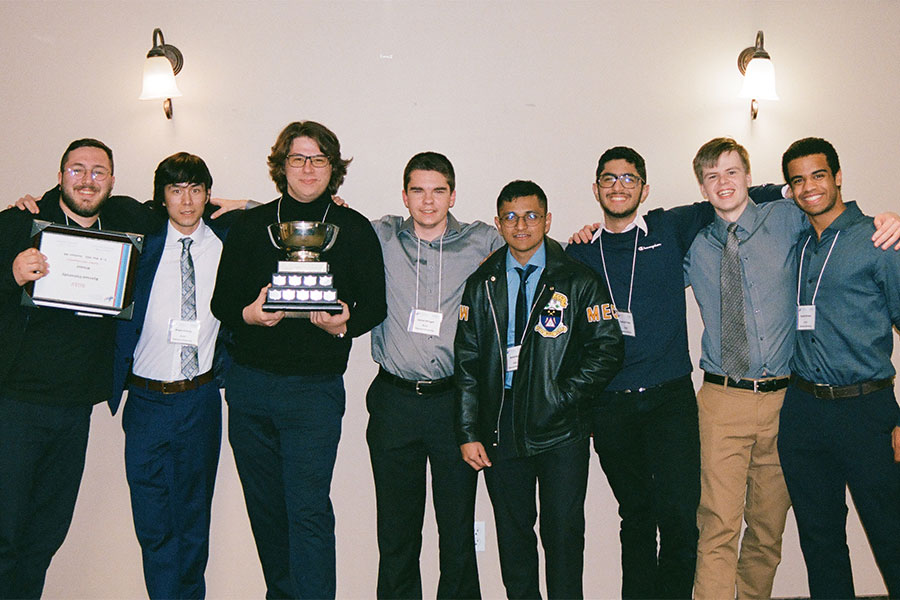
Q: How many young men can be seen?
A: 8